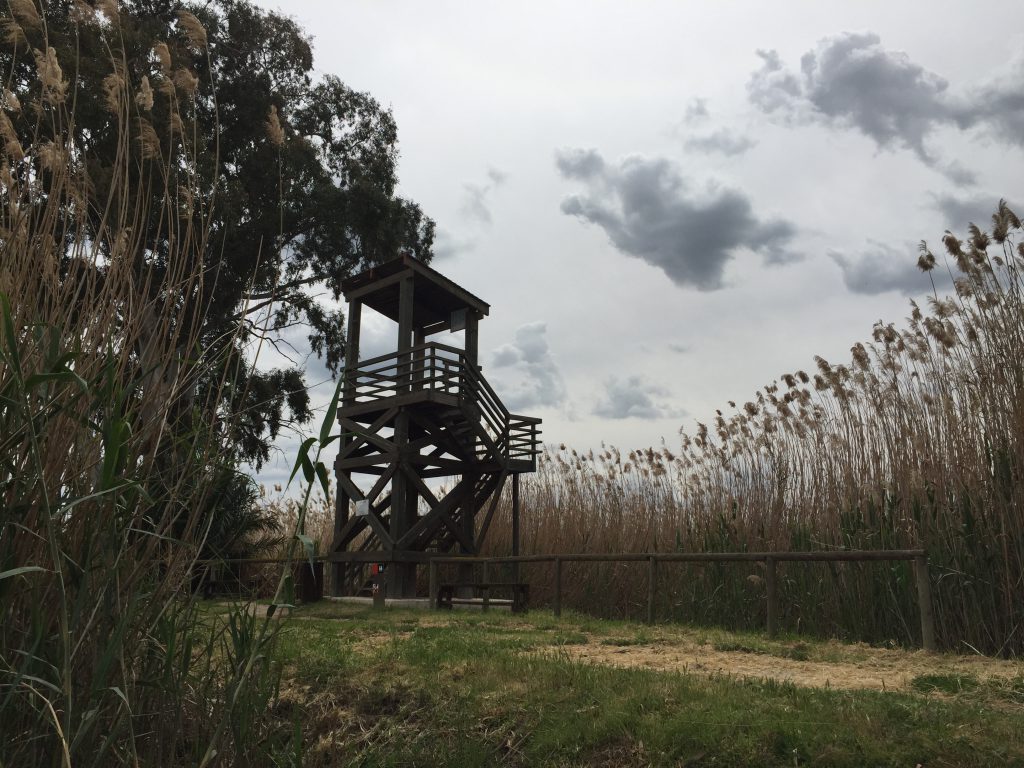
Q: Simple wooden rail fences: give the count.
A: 1